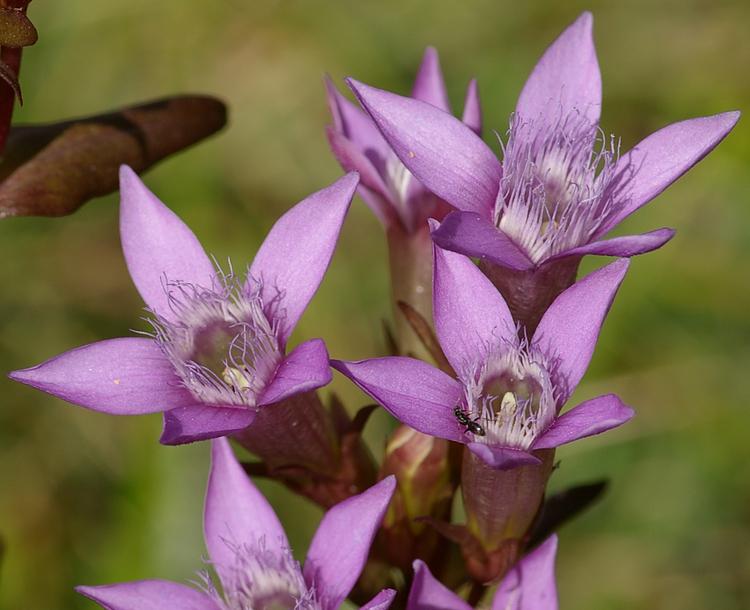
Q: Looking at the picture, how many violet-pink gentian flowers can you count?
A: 6